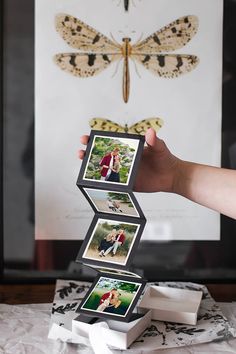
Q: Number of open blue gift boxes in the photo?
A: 0